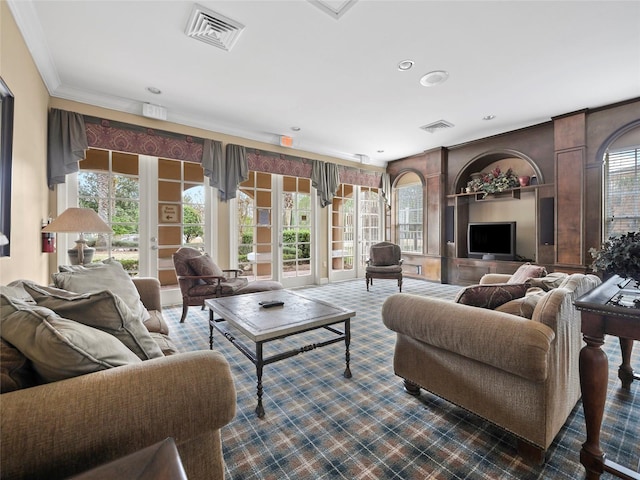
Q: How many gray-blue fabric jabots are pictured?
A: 6